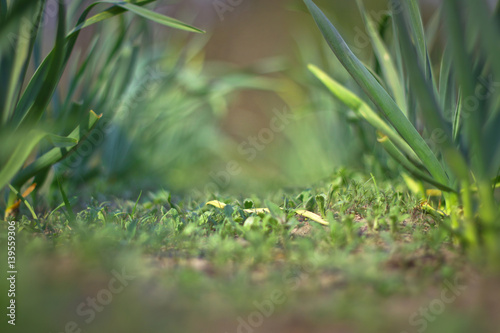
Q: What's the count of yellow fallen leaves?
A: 3